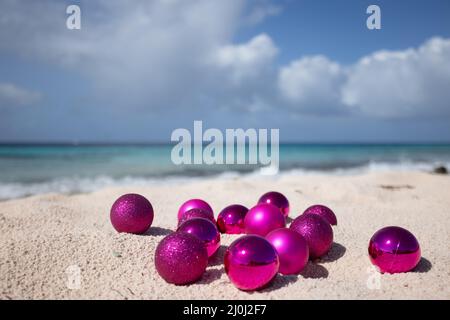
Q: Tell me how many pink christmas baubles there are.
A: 13